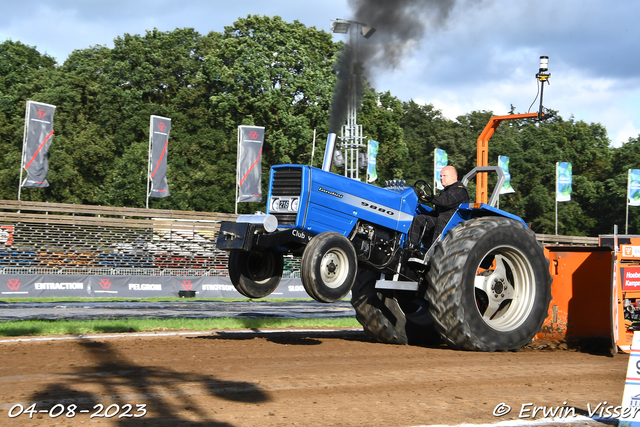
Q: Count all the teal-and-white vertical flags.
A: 5